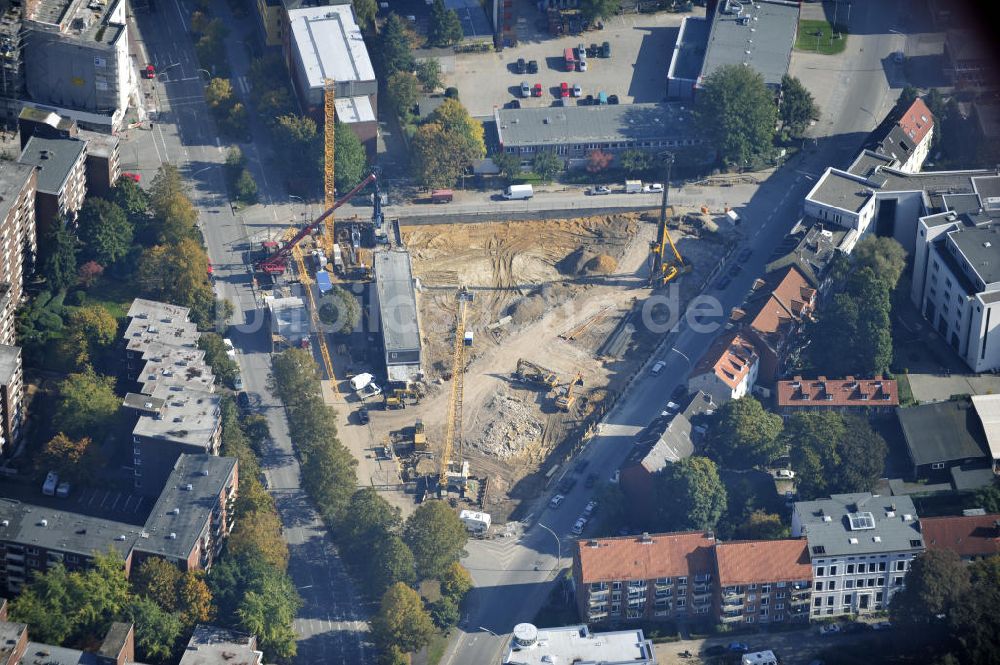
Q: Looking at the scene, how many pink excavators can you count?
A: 0